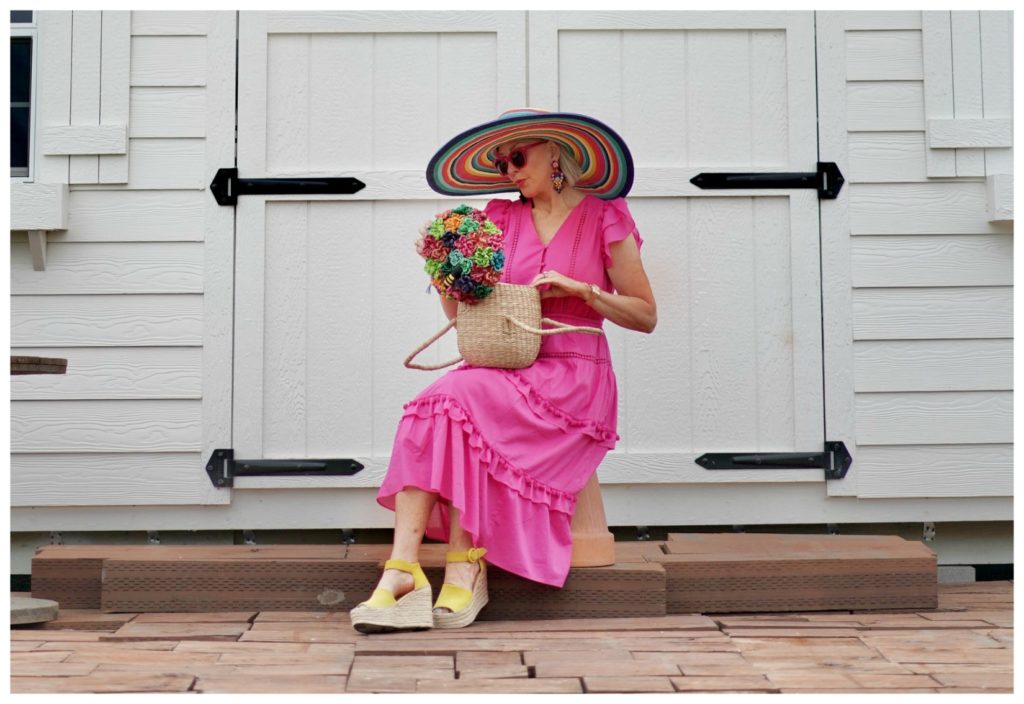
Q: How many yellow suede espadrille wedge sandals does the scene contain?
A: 2